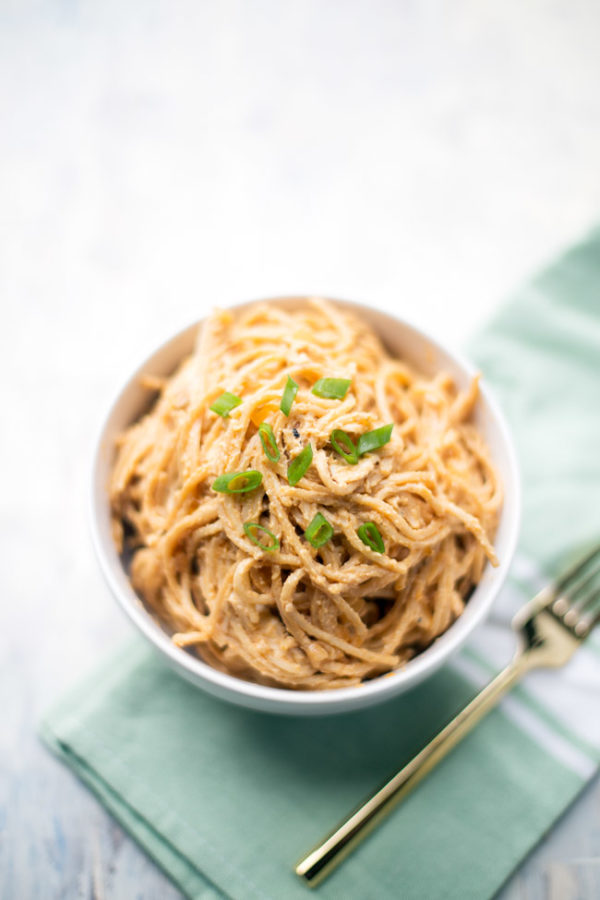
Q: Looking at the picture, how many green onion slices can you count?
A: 11